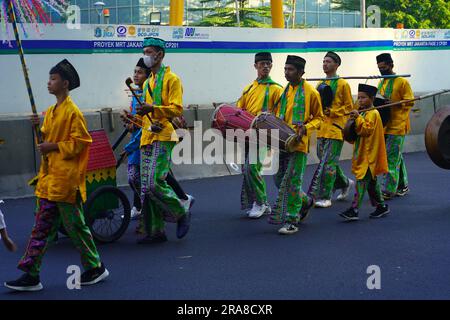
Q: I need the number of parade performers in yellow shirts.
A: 7